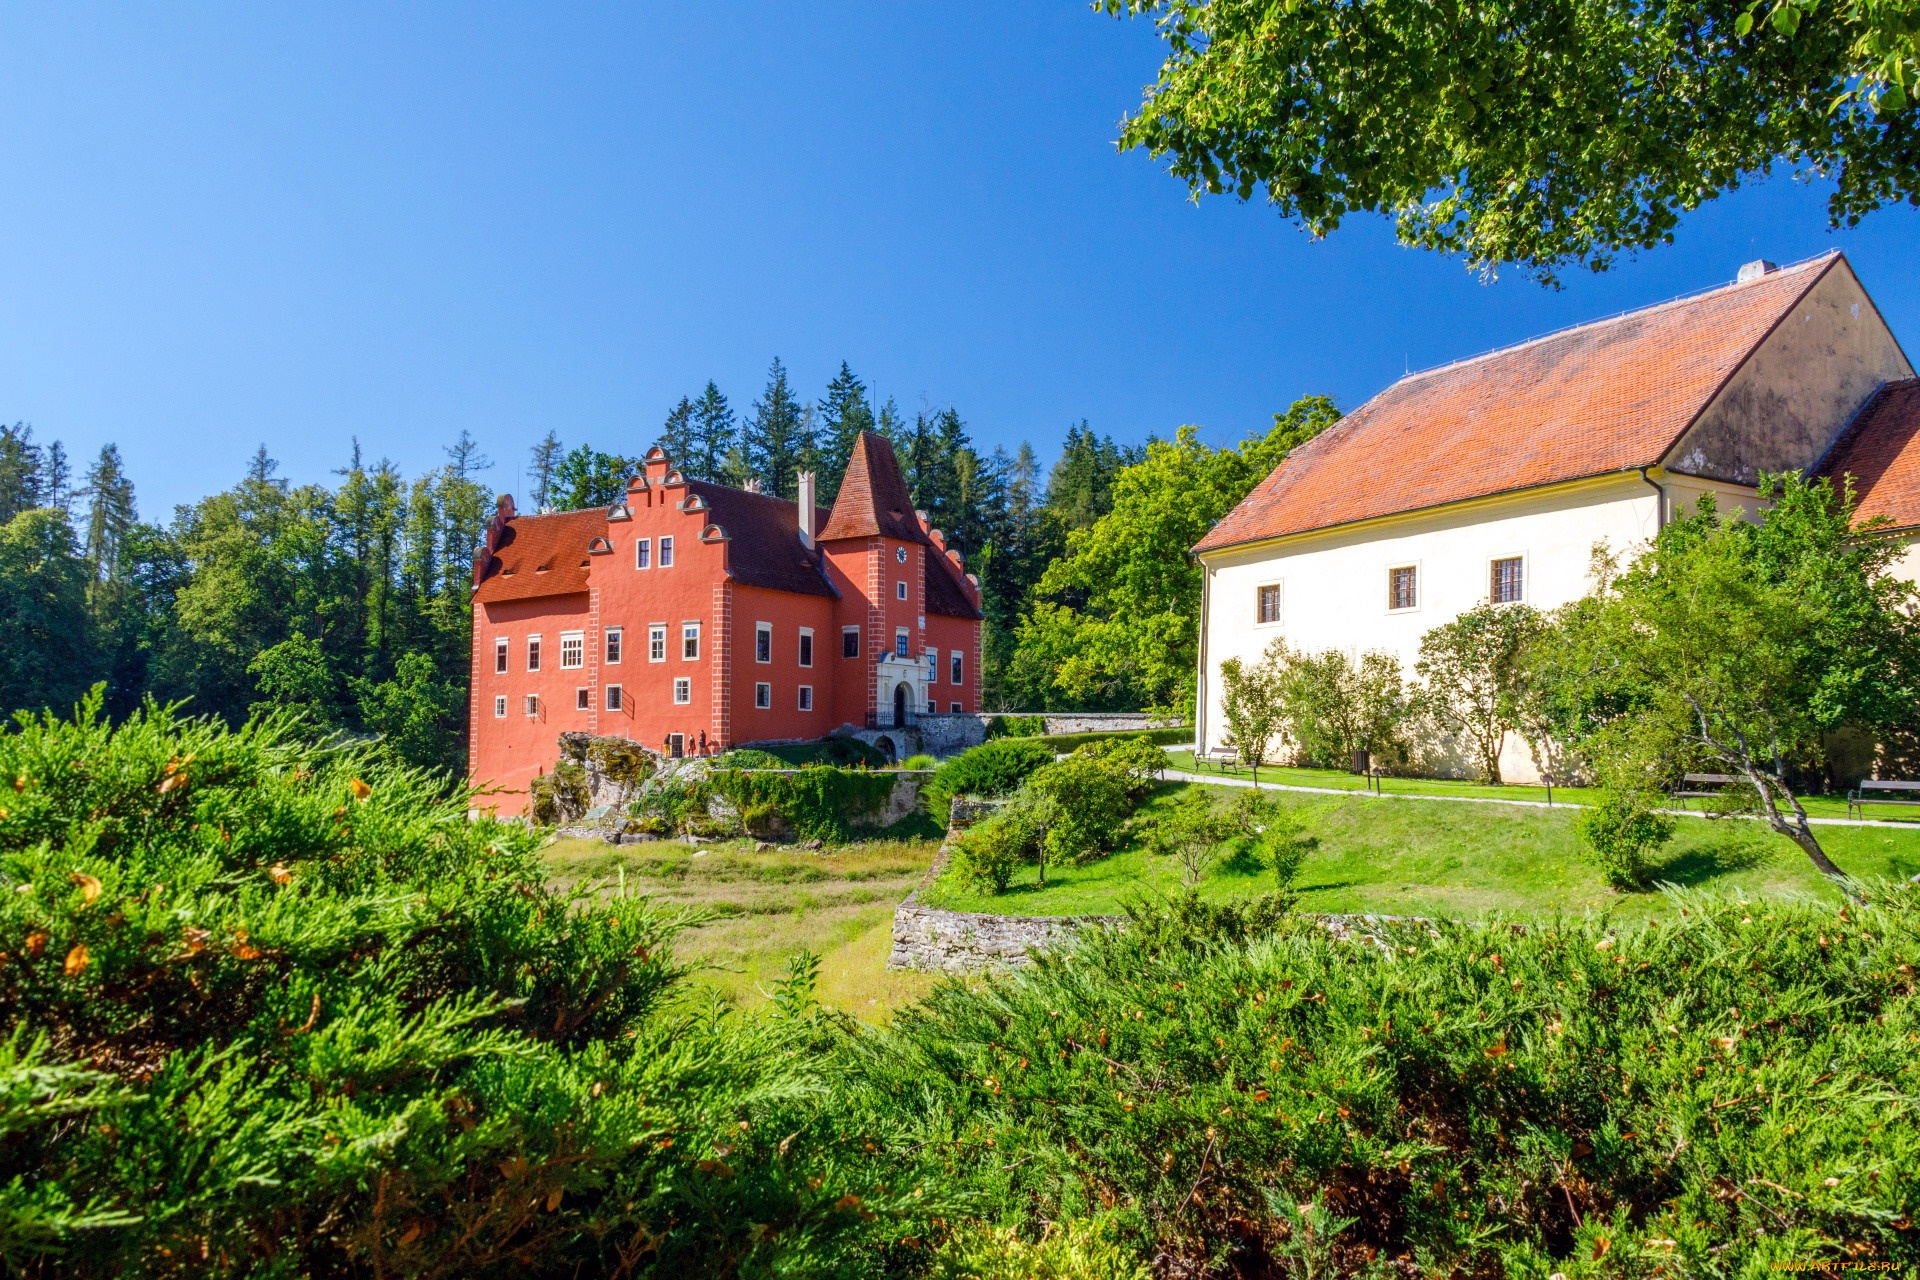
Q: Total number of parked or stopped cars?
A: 0